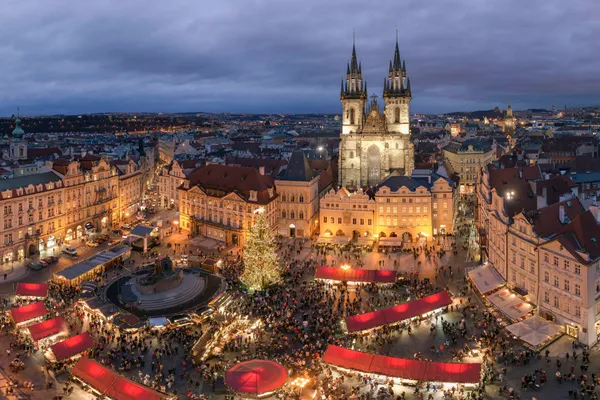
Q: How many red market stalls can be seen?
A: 9